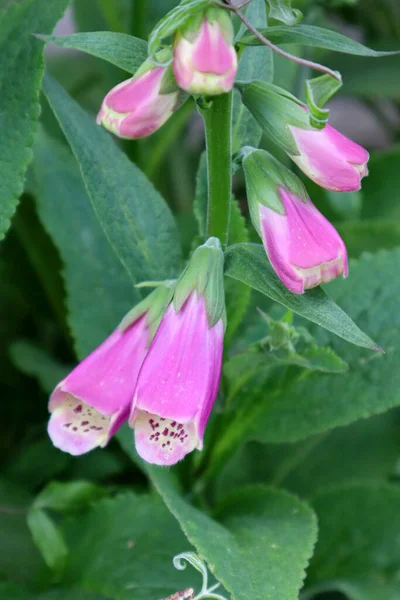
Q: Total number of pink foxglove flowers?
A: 6